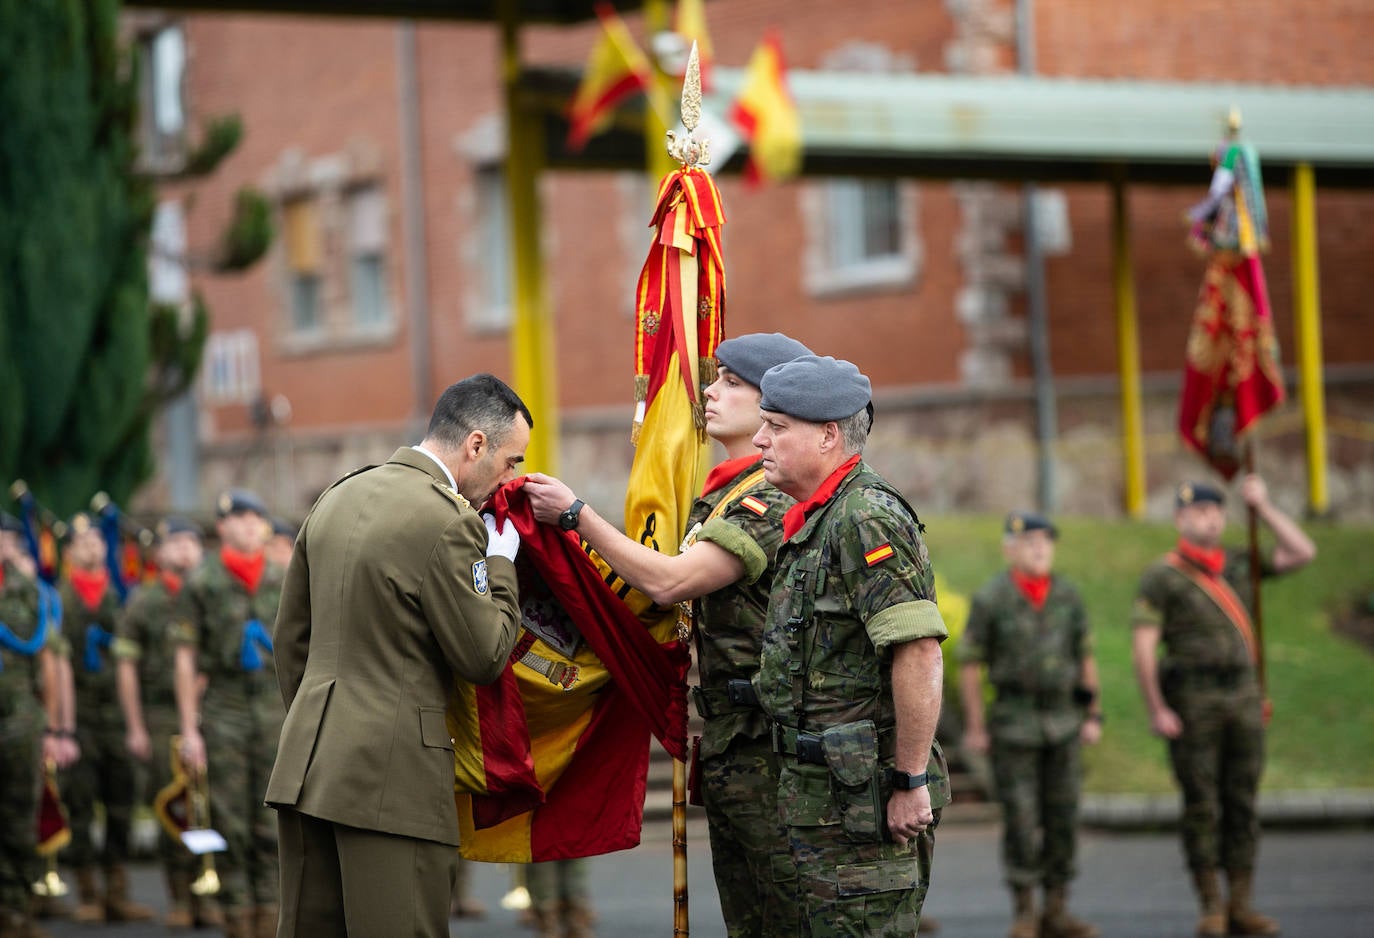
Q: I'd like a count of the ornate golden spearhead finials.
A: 1